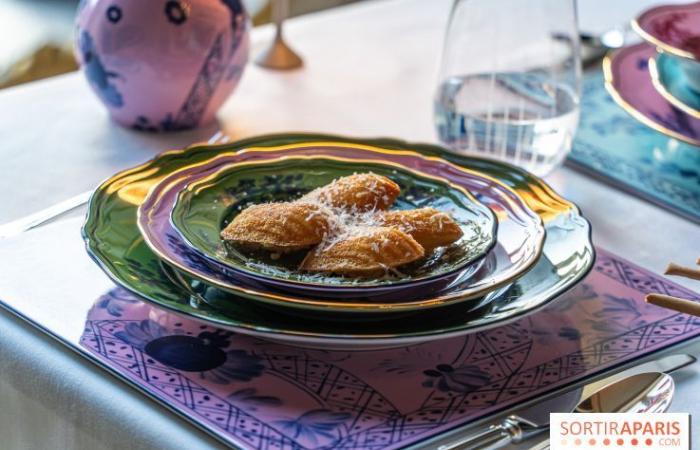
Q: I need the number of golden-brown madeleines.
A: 4